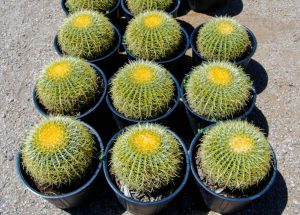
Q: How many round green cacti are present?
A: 11